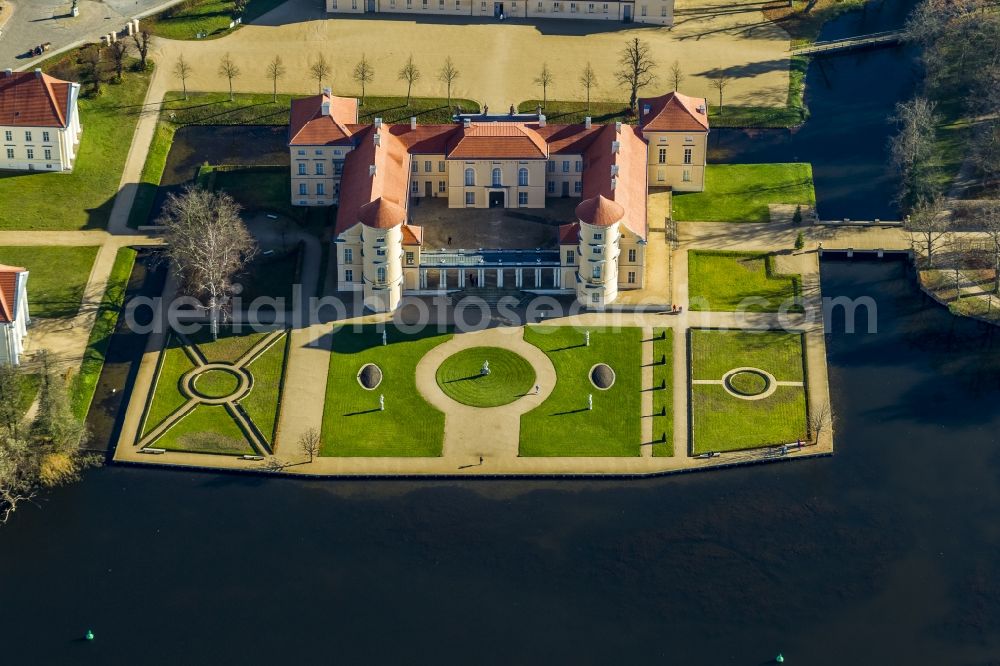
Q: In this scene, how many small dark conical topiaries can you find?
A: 5